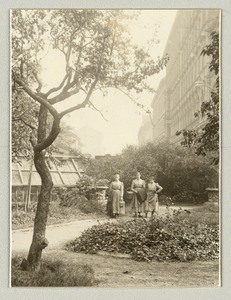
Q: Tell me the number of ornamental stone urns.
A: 2